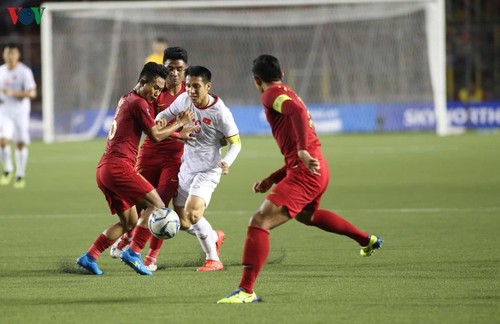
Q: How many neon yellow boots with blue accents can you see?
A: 2